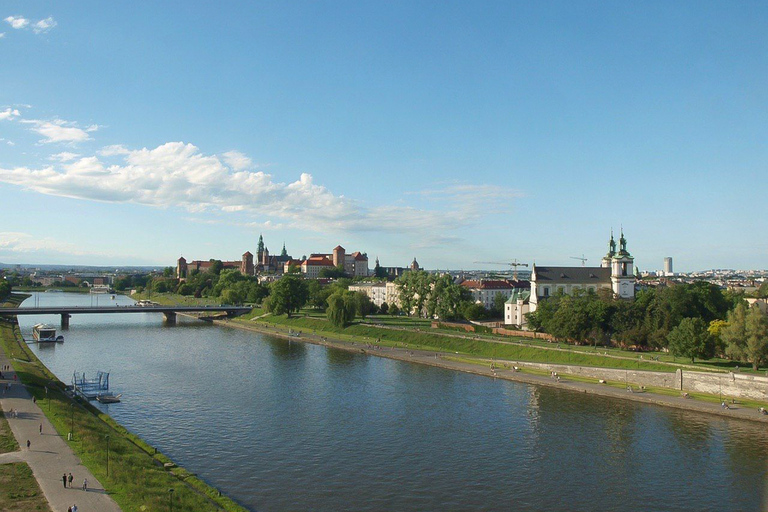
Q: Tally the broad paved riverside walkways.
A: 2